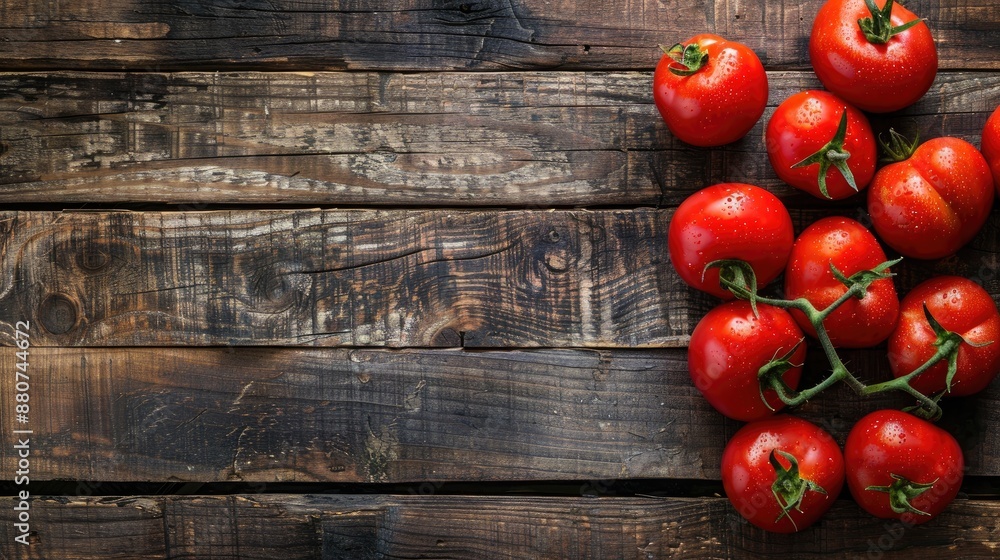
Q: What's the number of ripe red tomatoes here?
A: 11